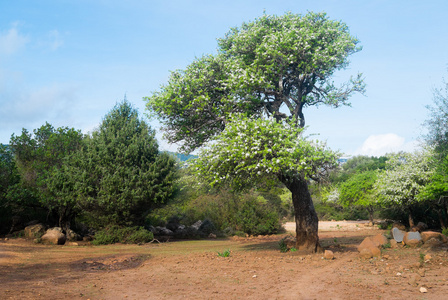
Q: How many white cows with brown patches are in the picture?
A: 0